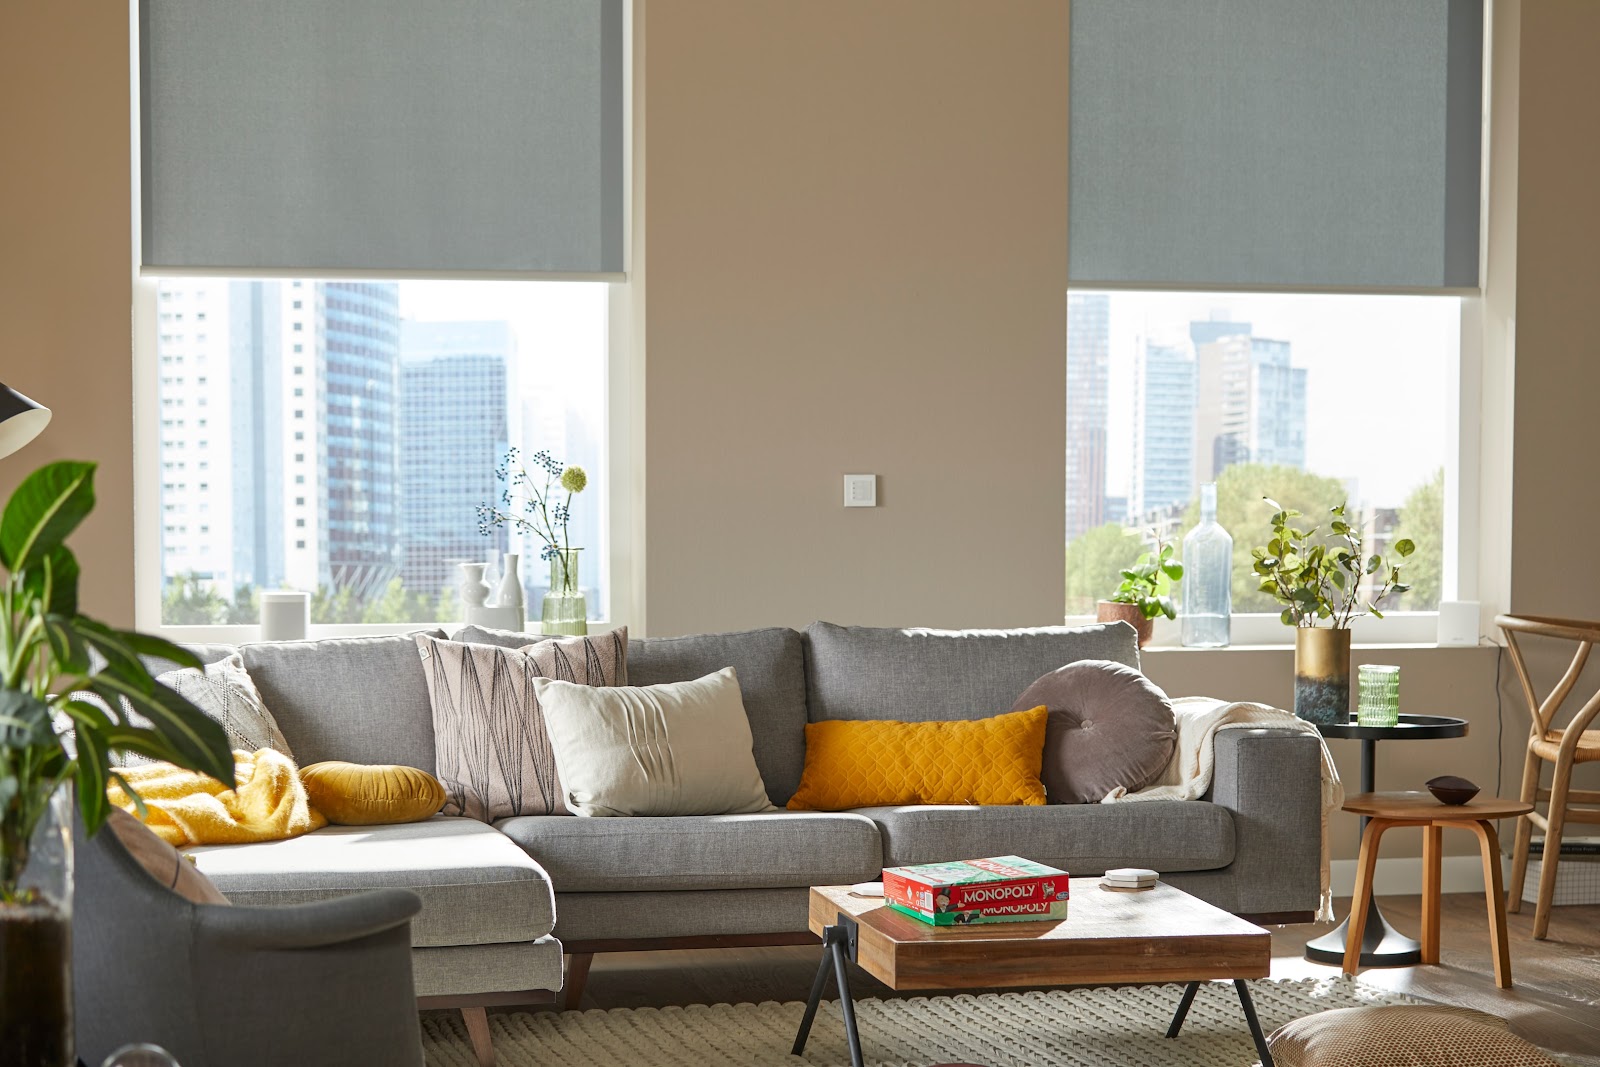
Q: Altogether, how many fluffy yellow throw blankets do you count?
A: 1